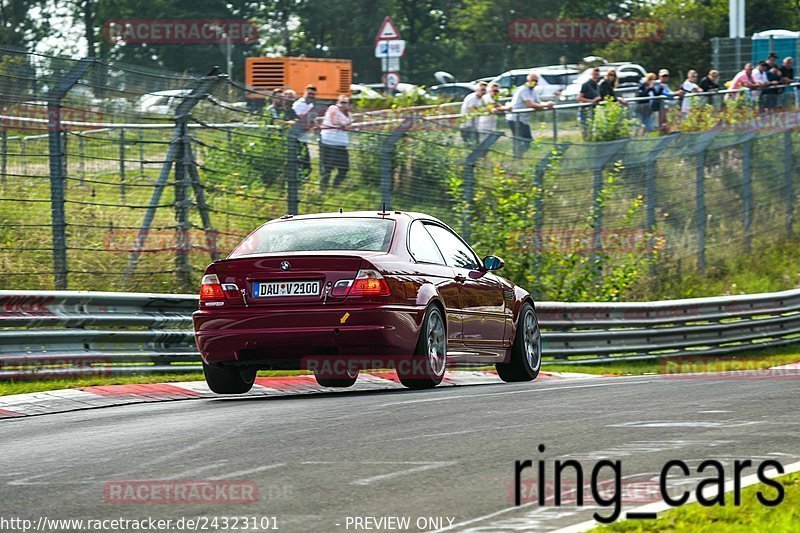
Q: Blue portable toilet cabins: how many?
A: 1